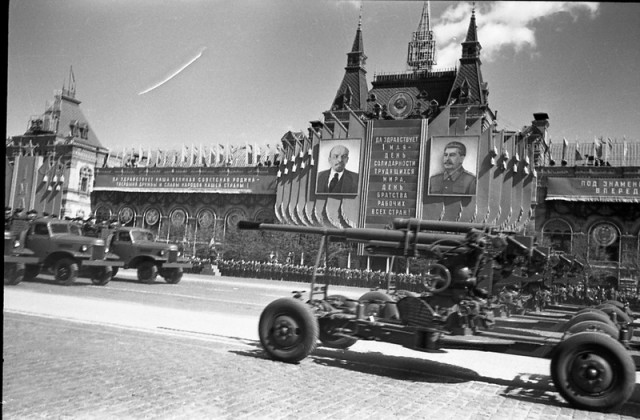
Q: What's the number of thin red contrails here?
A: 0